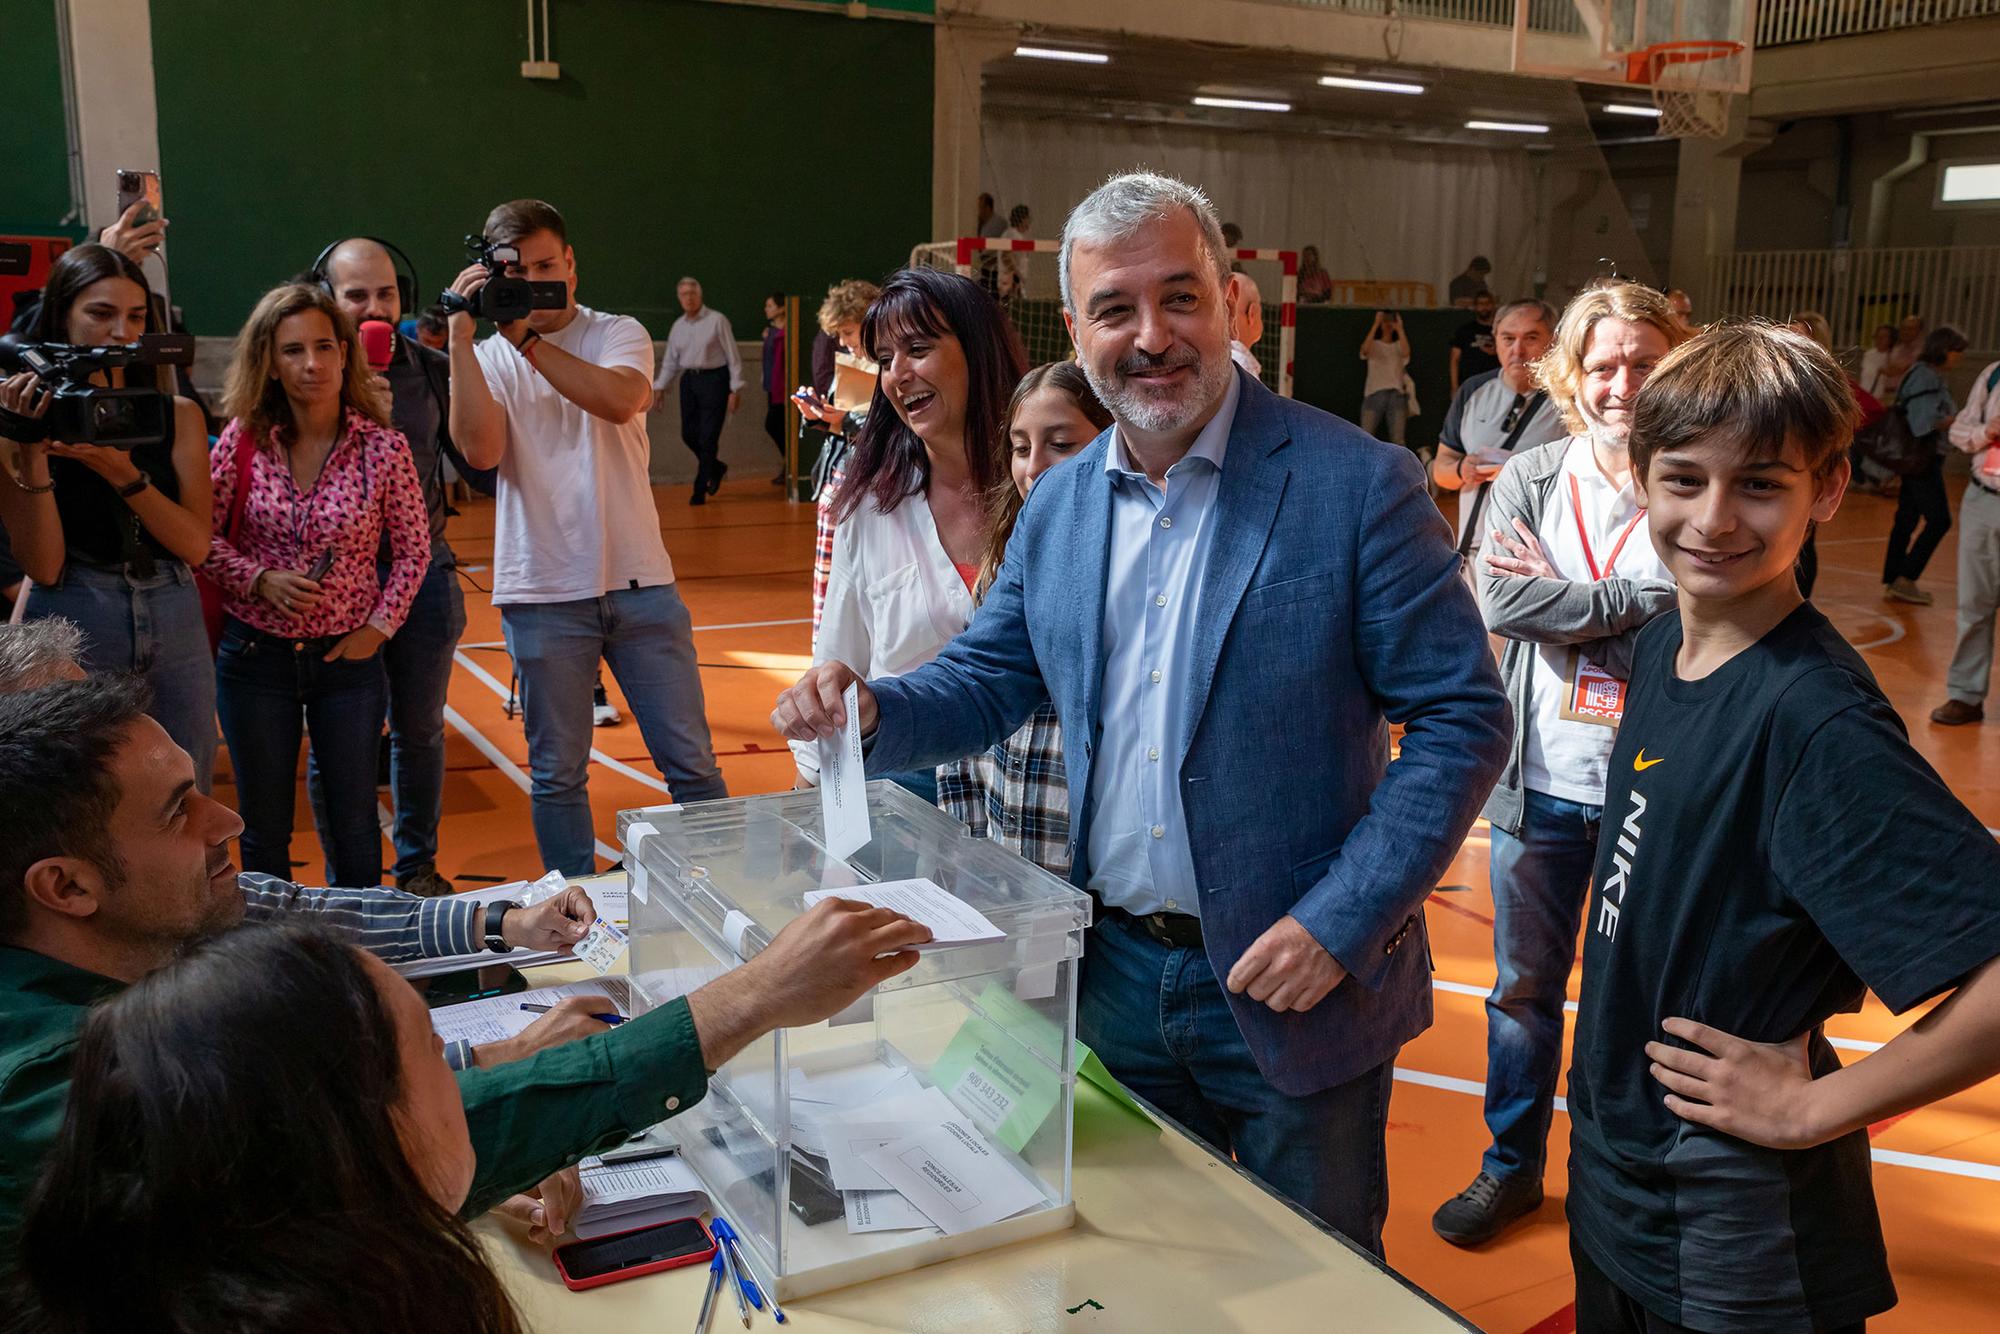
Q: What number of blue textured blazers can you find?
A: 1